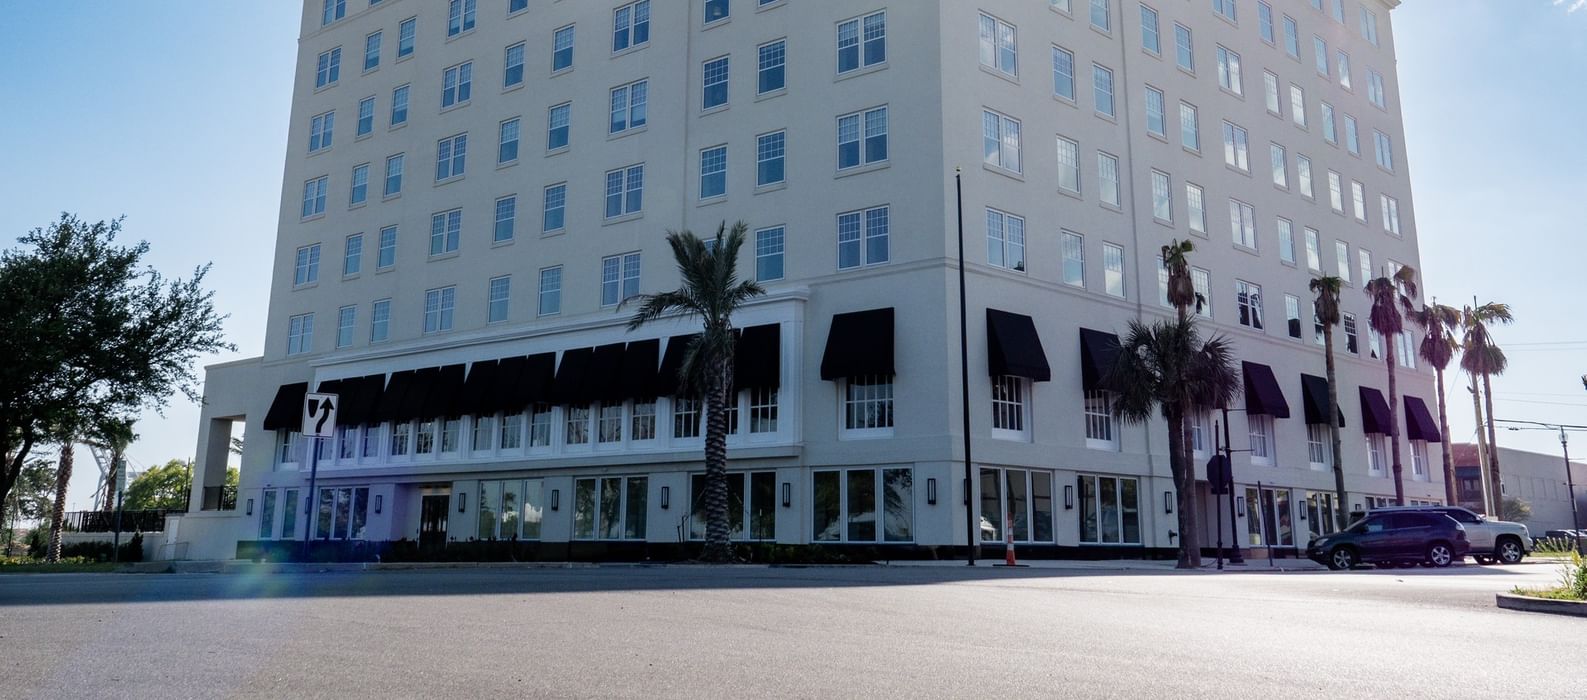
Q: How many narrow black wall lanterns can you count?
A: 14